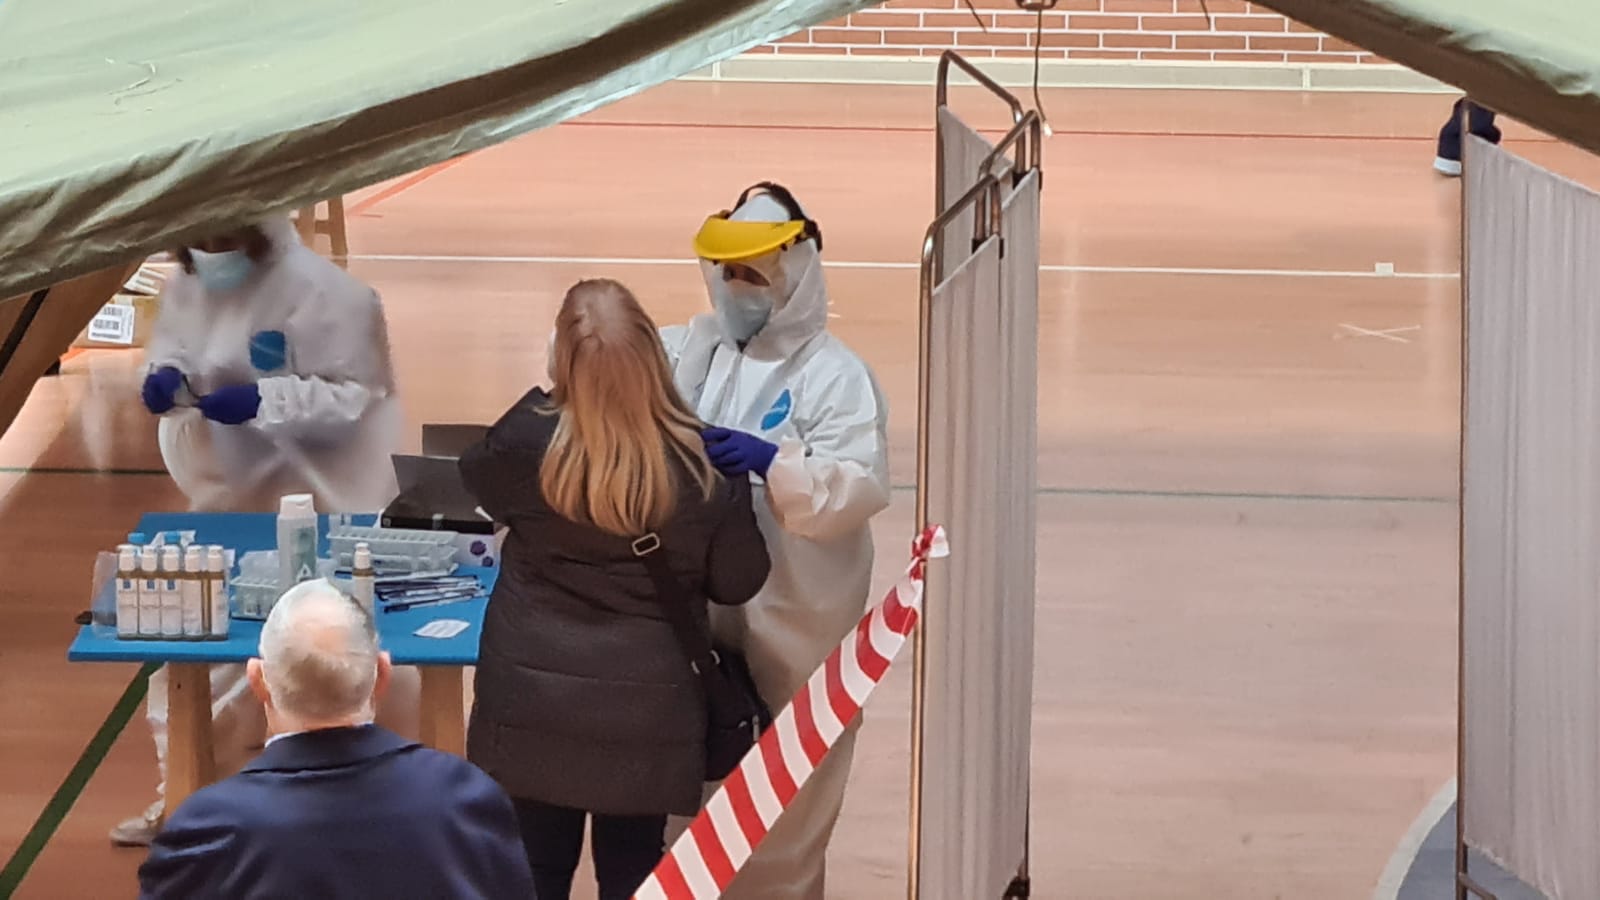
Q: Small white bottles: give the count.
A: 6